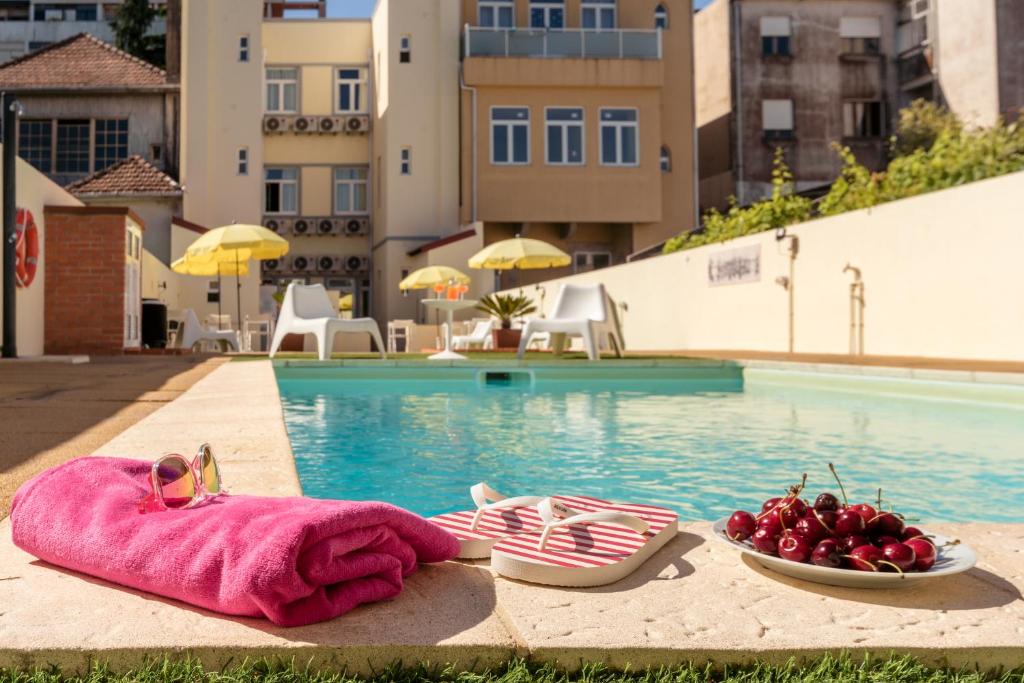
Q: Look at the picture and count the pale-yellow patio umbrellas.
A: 4